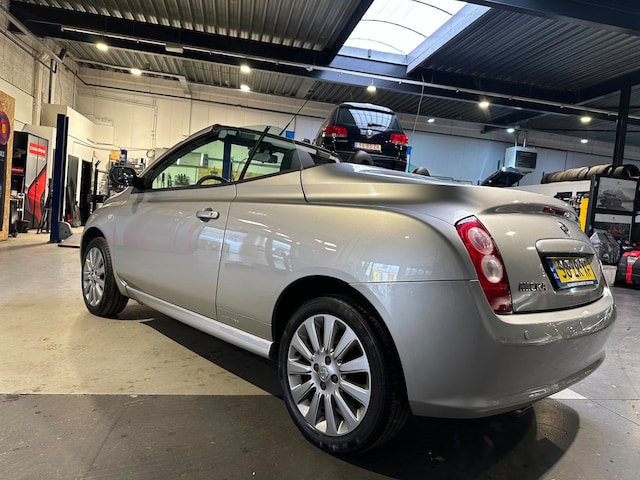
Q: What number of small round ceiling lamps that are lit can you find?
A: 10